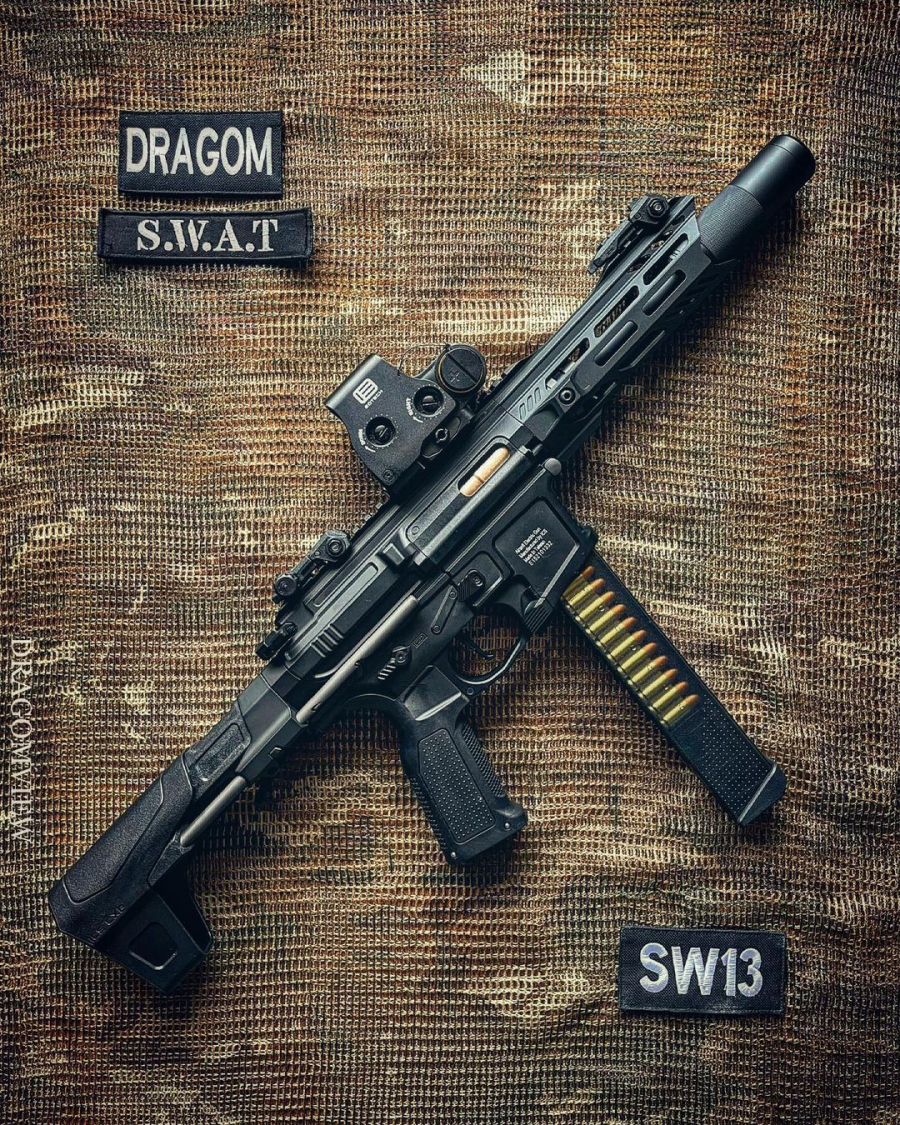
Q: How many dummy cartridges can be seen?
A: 11